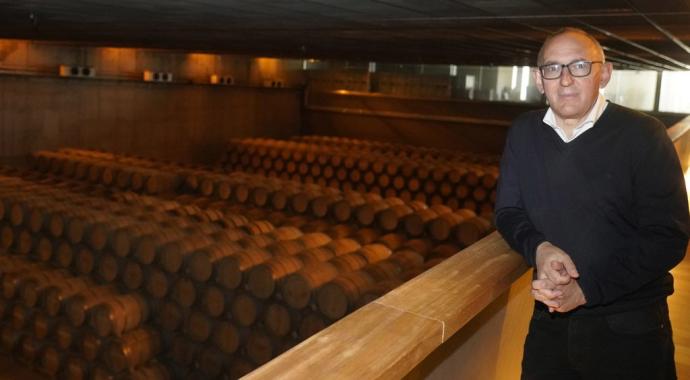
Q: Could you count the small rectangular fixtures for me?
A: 4